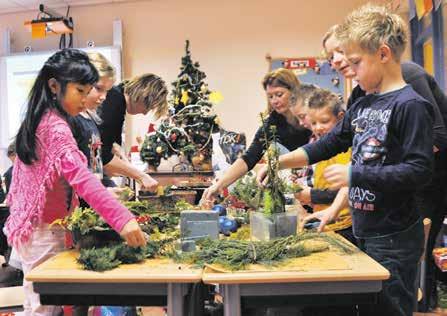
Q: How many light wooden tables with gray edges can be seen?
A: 2